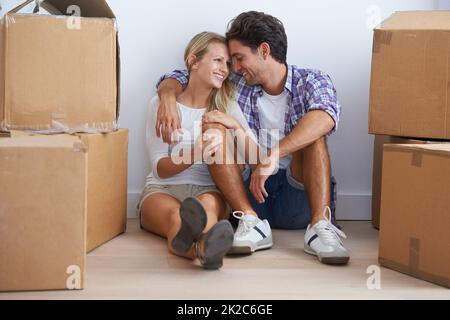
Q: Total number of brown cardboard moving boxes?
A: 6